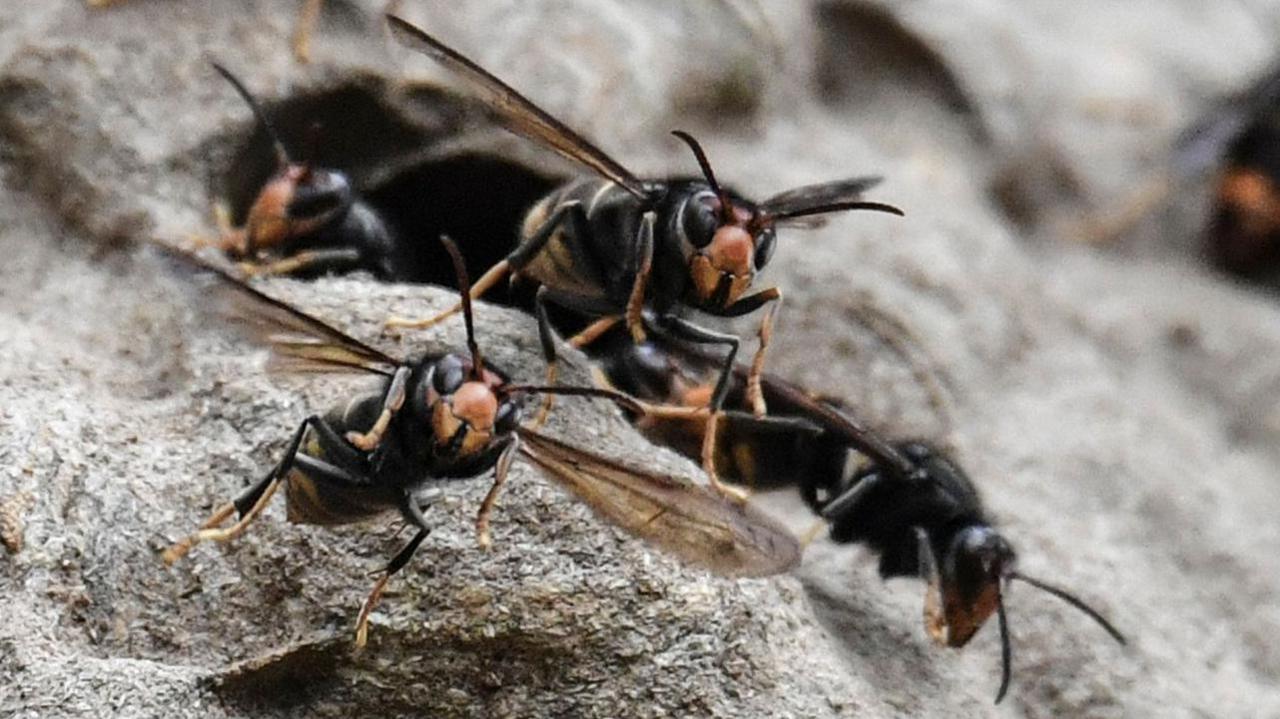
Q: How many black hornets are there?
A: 5